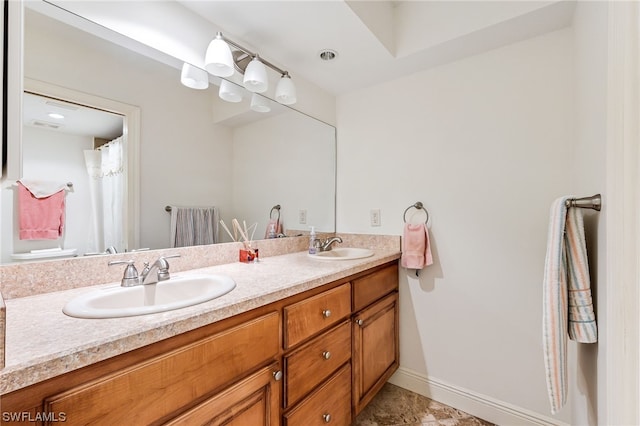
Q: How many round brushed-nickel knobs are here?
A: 5